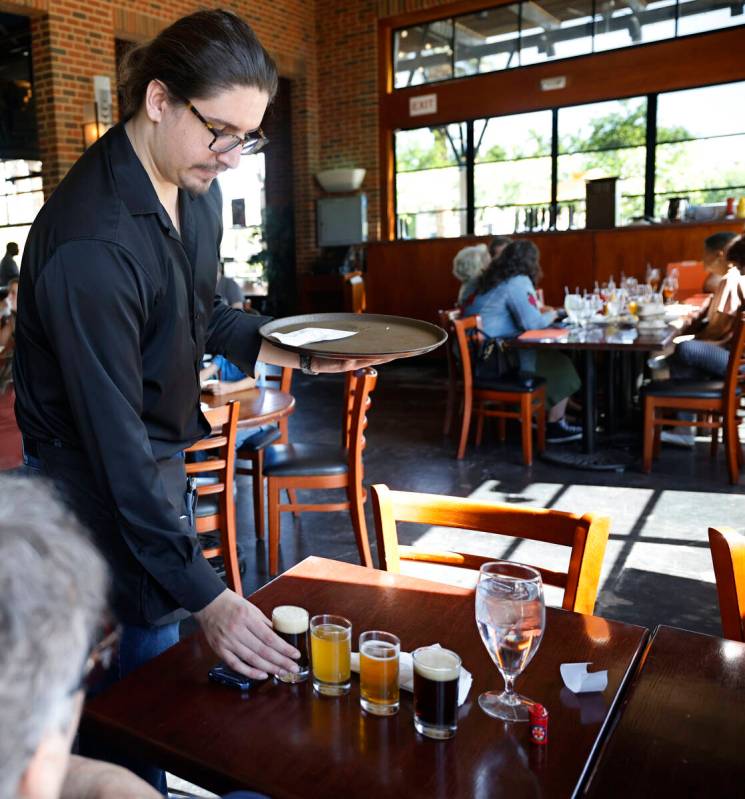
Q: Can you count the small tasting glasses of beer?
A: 4